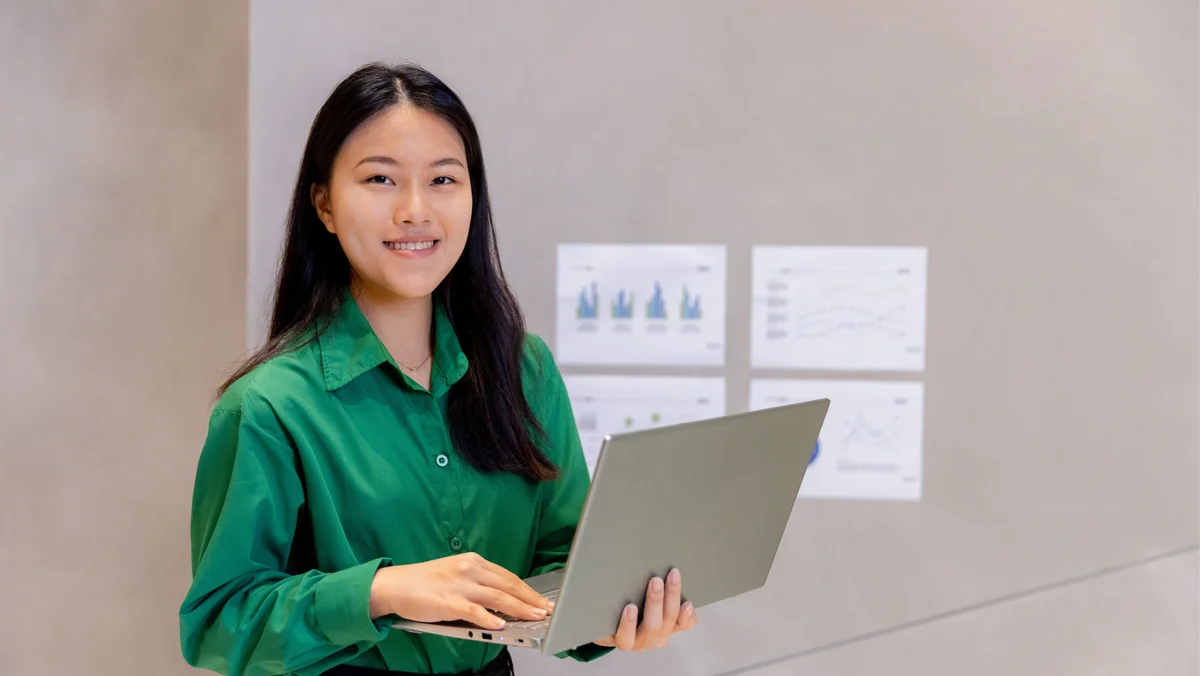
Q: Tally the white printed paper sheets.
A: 4